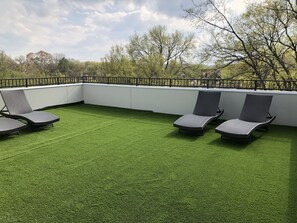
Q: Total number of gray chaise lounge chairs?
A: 4